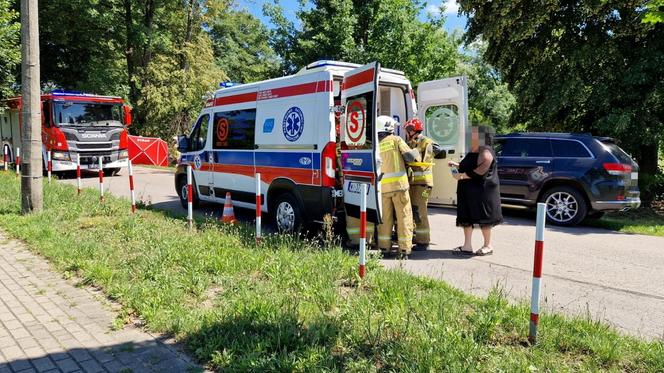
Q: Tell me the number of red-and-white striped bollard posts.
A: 10